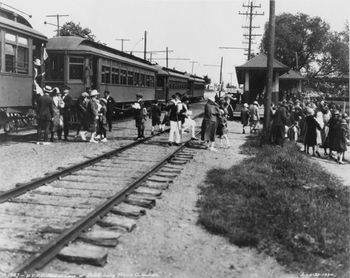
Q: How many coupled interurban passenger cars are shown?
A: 4